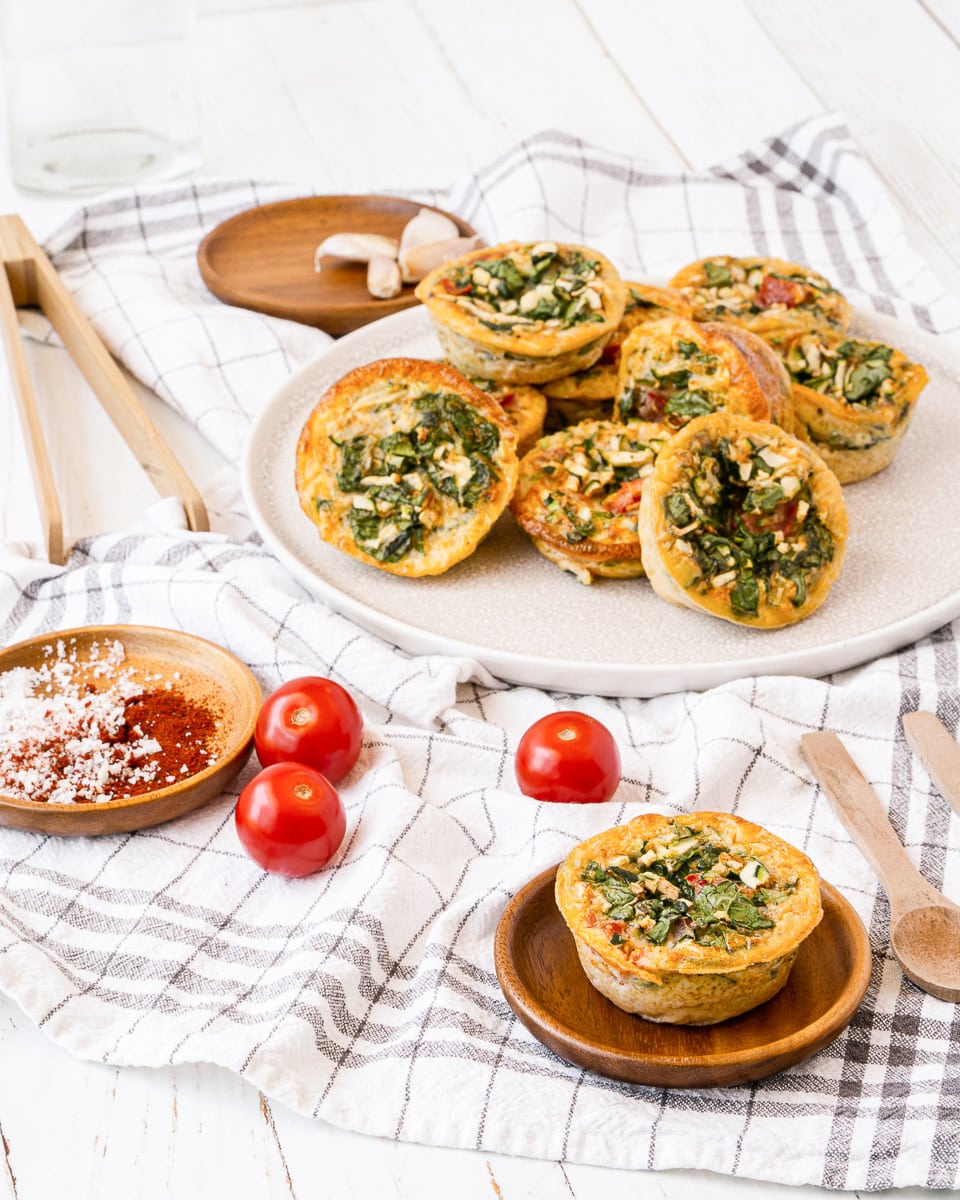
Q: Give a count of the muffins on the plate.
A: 9